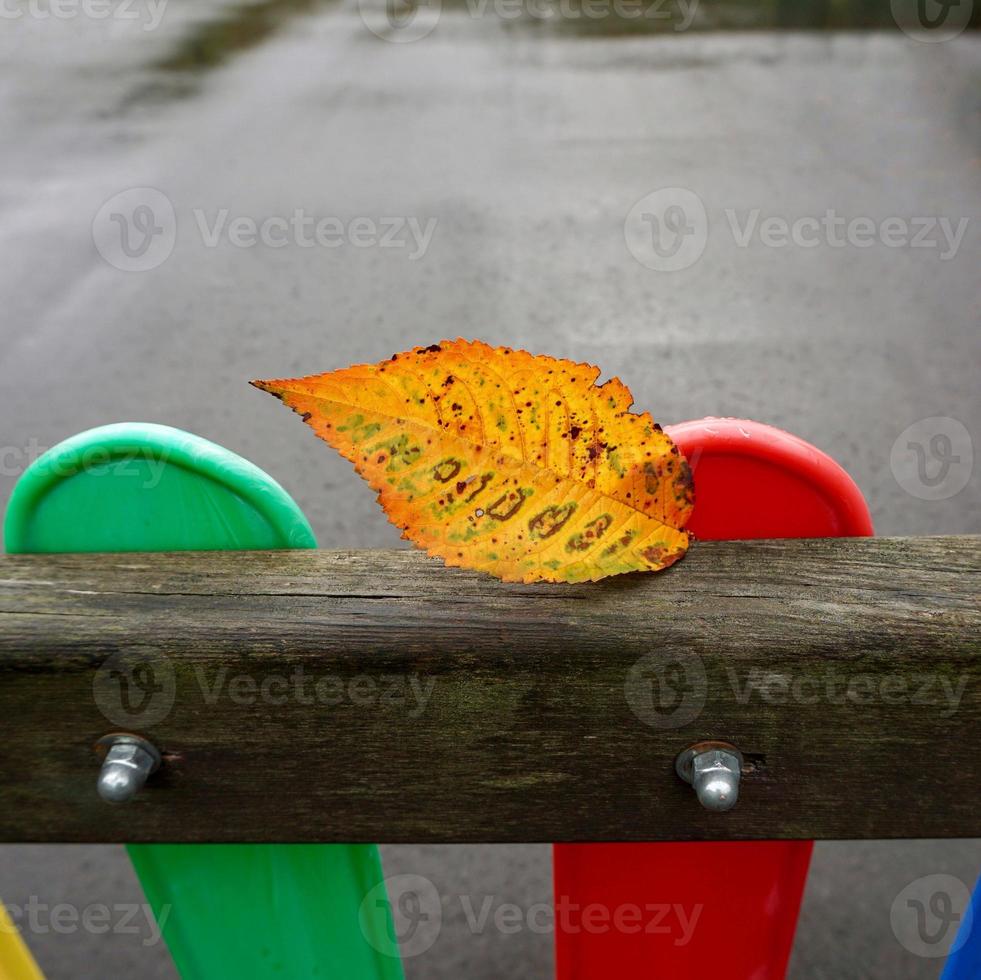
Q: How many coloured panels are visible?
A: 4